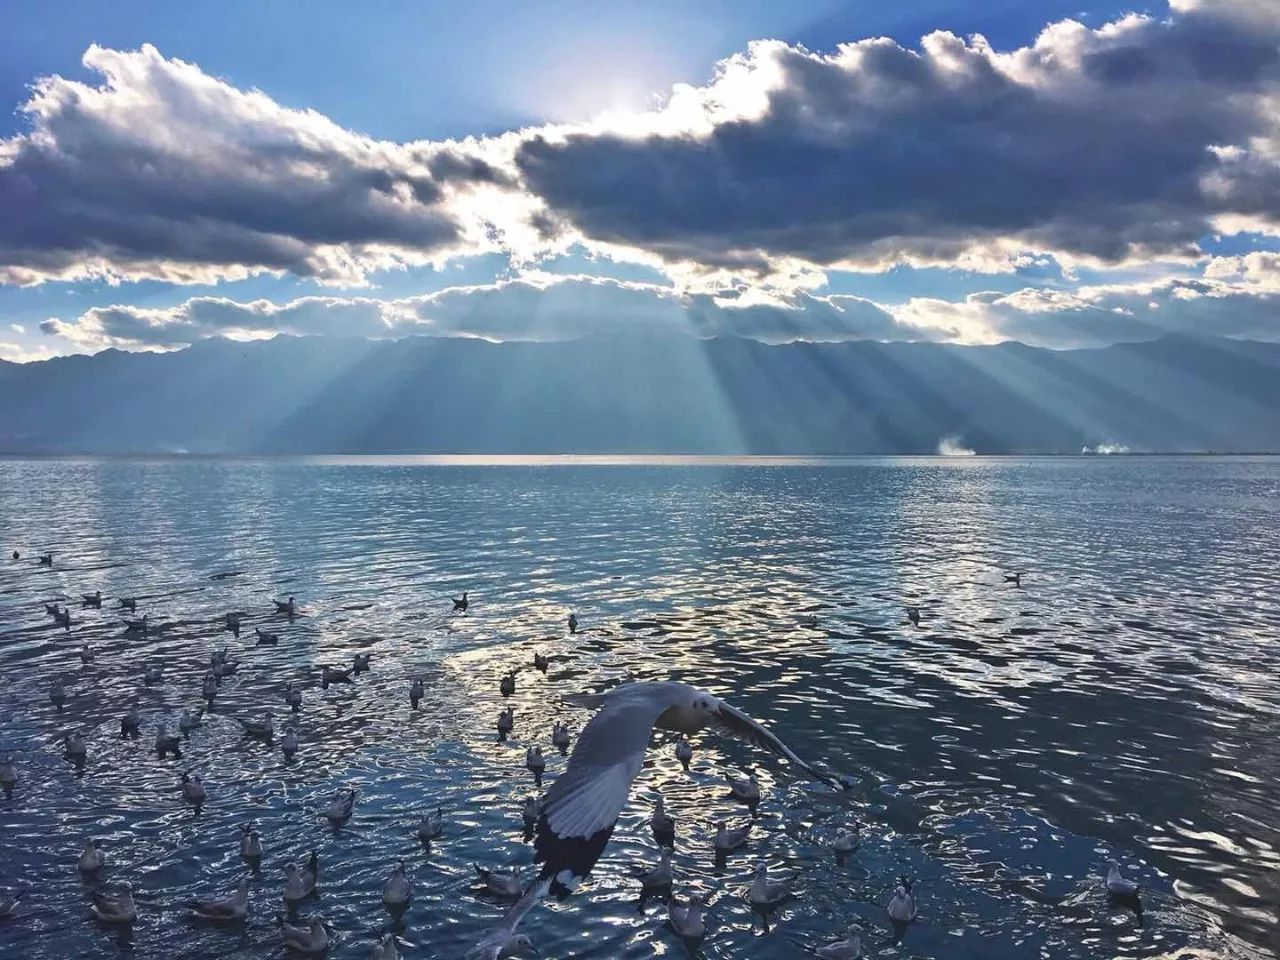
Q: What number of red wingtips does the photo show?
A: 0